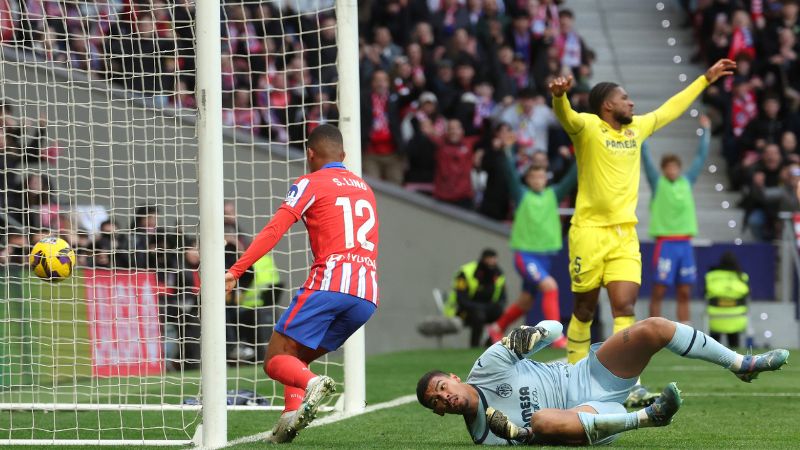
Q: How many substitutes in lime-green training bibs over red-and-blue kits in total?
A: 2